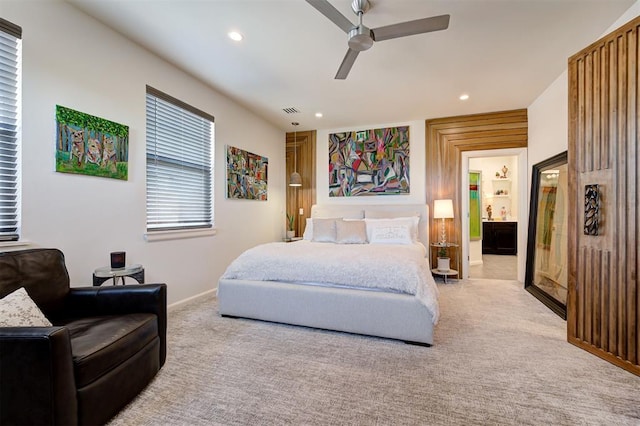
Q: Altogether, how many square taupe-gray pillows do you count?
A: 2